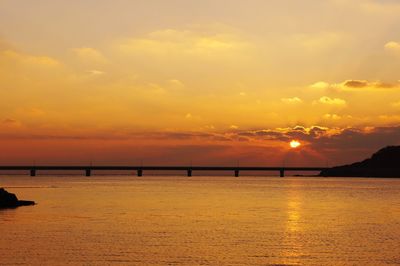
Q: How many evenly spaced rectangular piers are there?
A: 6